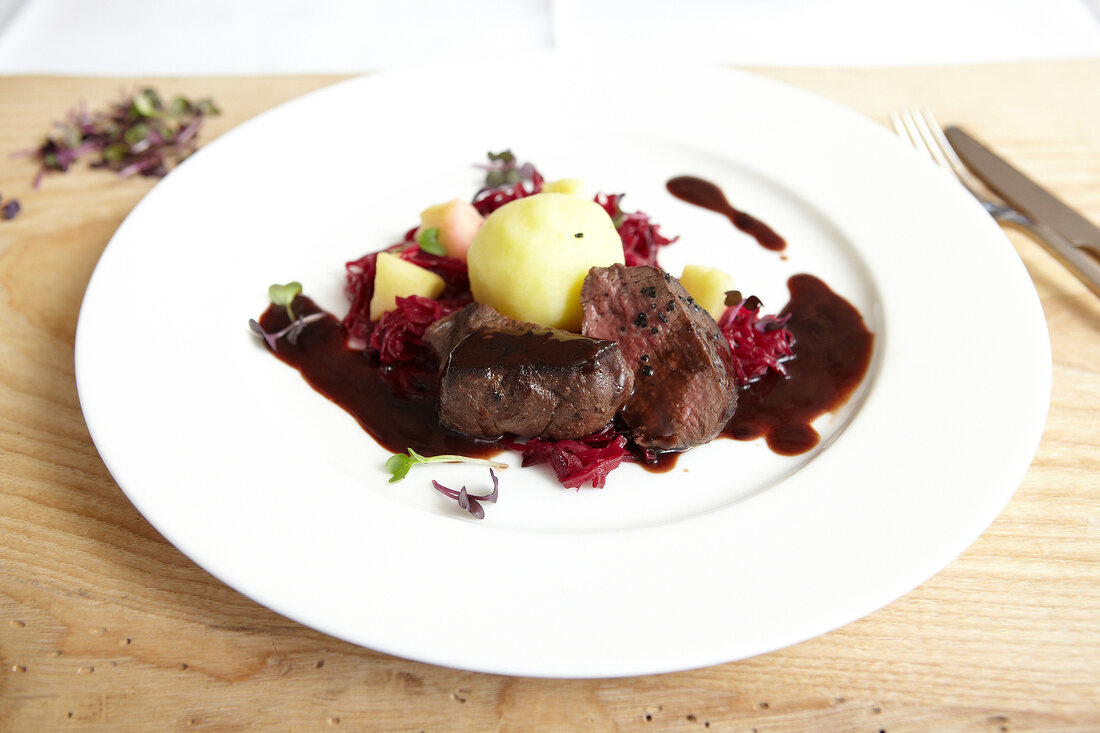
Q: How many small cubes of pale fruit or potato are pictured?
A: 4